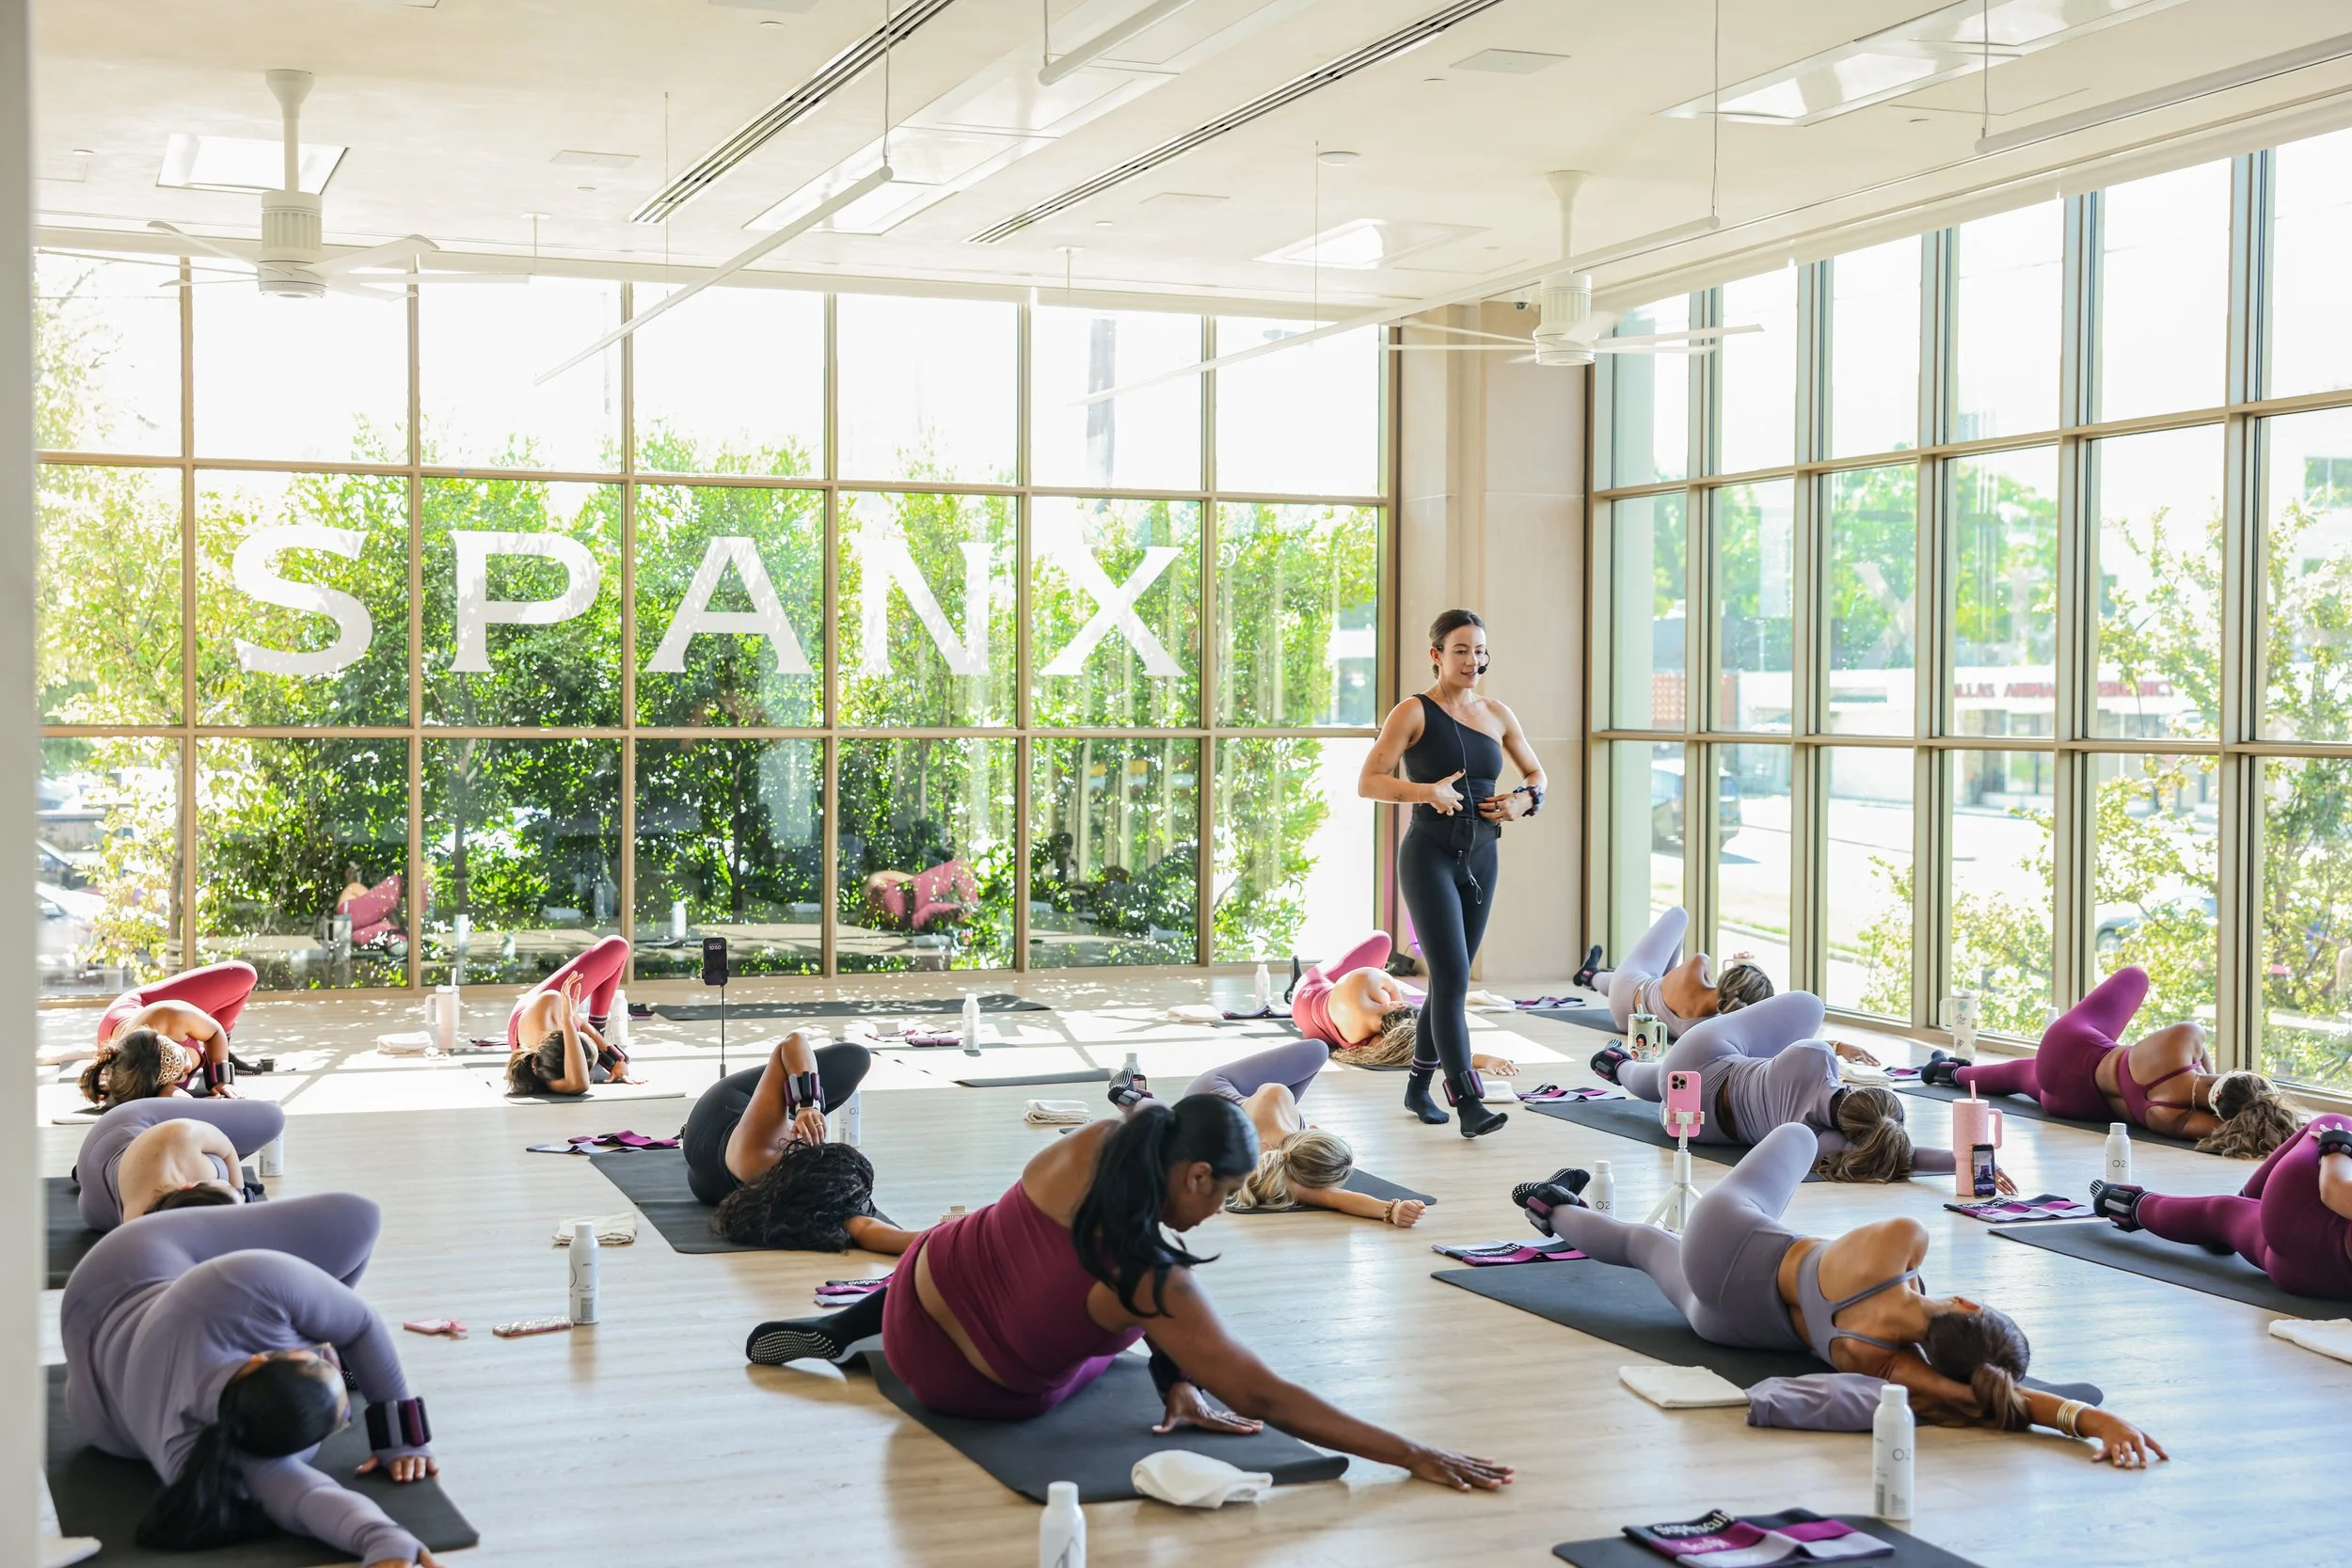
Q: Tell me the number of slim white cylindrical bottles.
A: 12